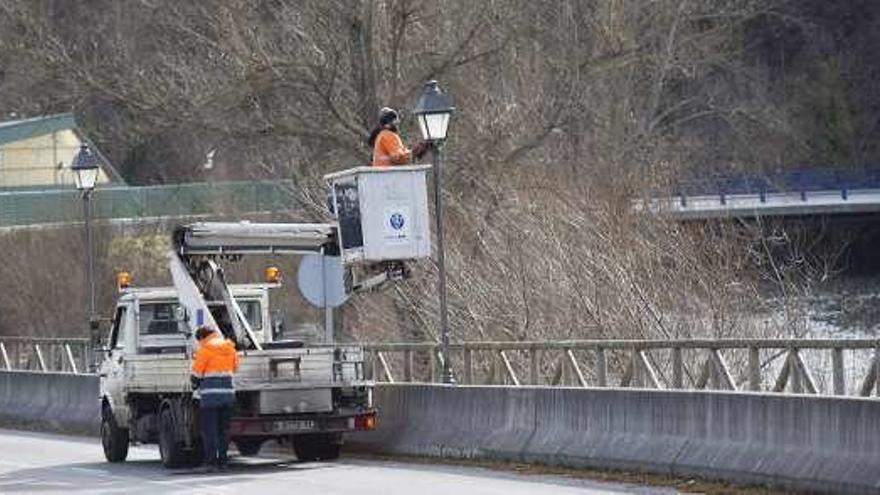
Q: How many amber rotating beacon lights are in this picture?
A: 2